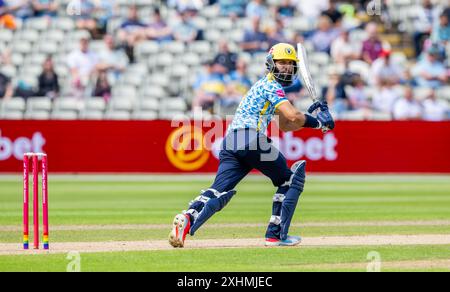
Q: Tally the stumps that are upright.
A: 3